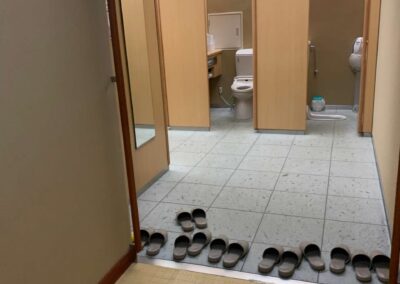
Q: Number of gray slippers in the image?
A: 14